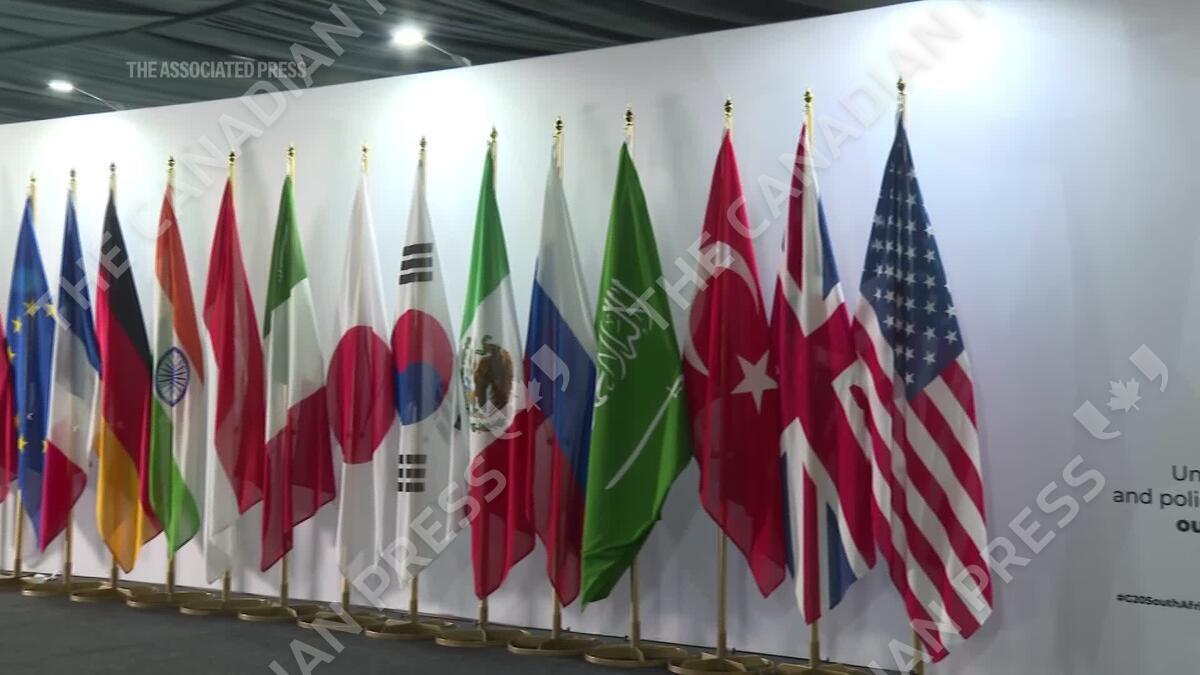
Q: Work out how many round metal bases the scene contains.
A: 13